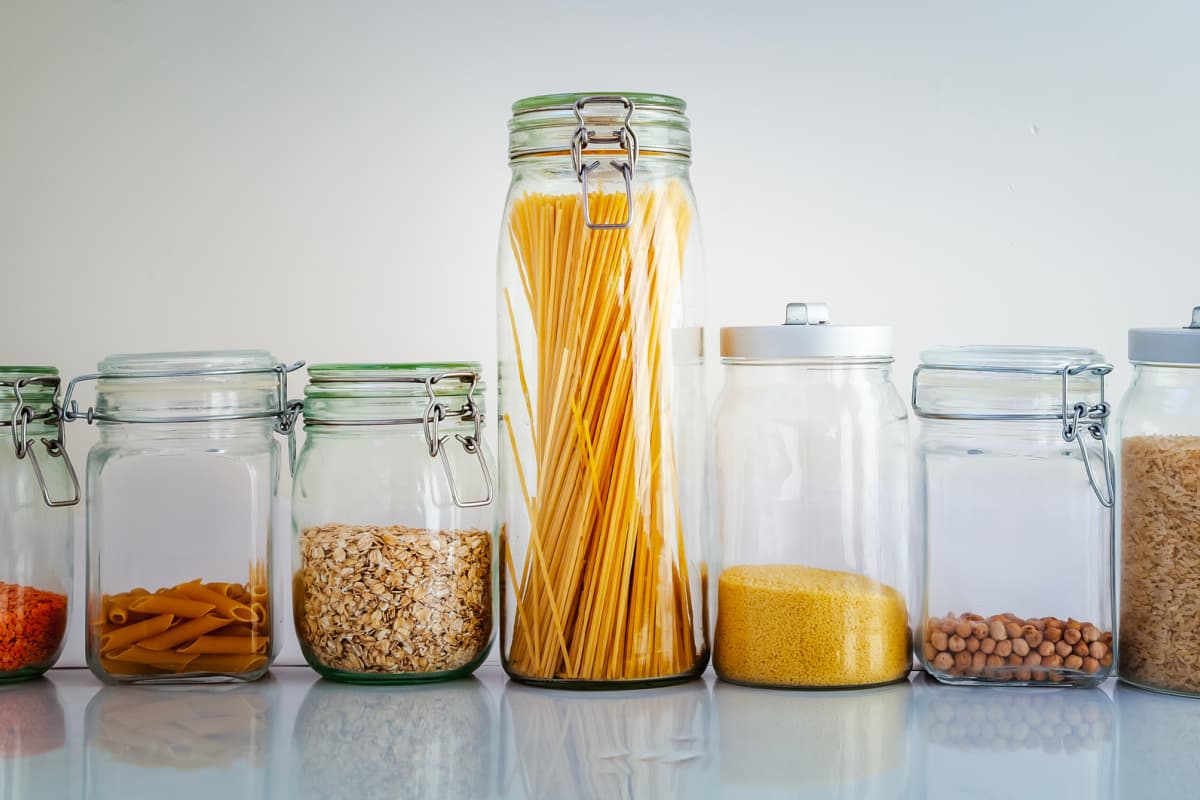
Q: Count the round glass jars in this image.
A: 5